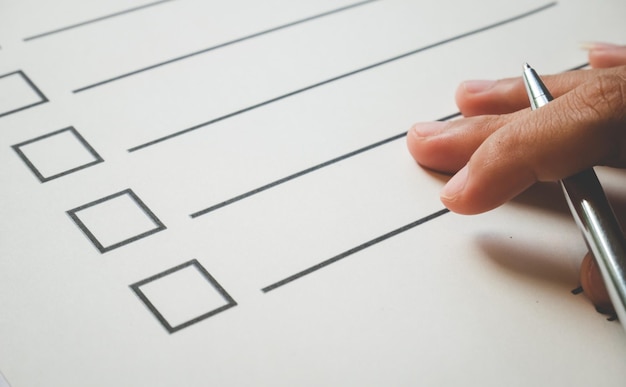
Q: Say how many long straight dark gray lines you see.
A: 5